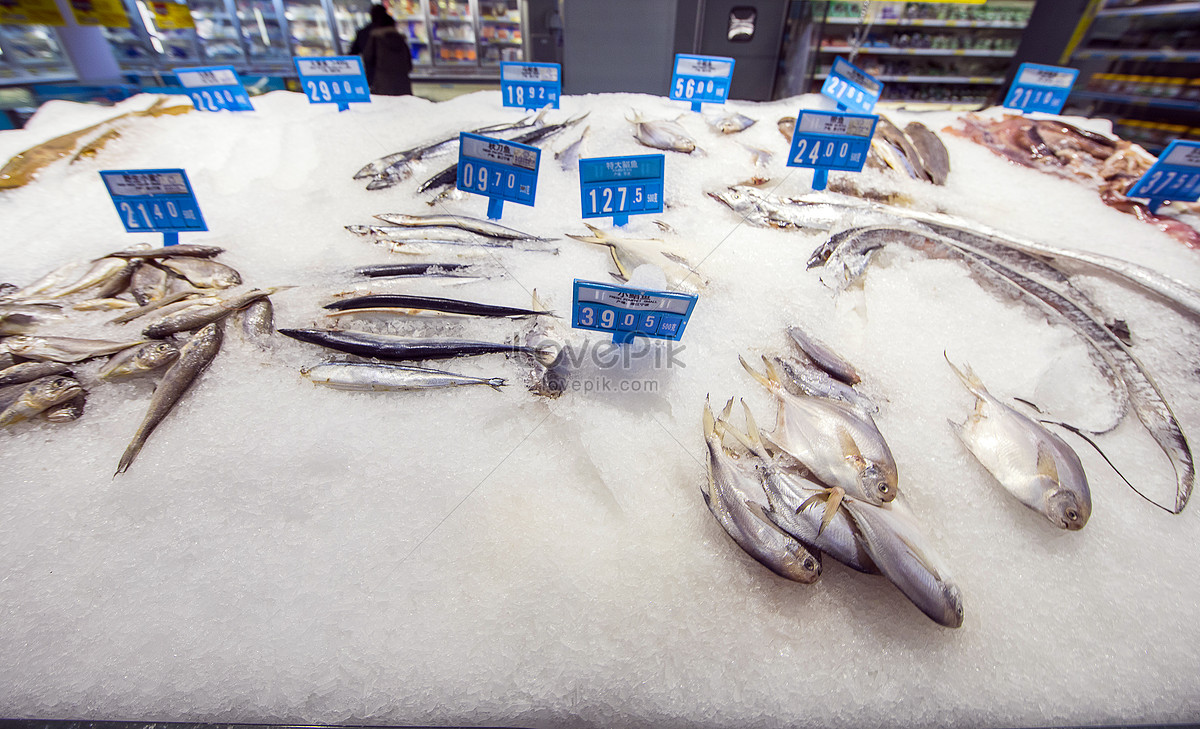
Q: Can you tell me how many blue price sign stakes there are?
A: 12